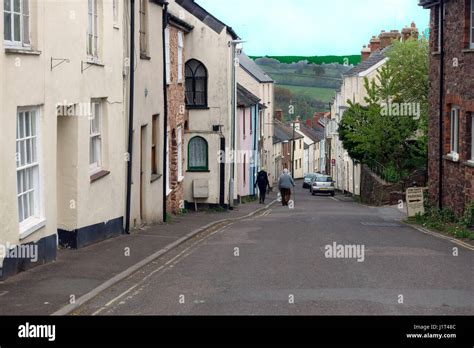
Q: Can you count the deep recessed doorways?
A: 1